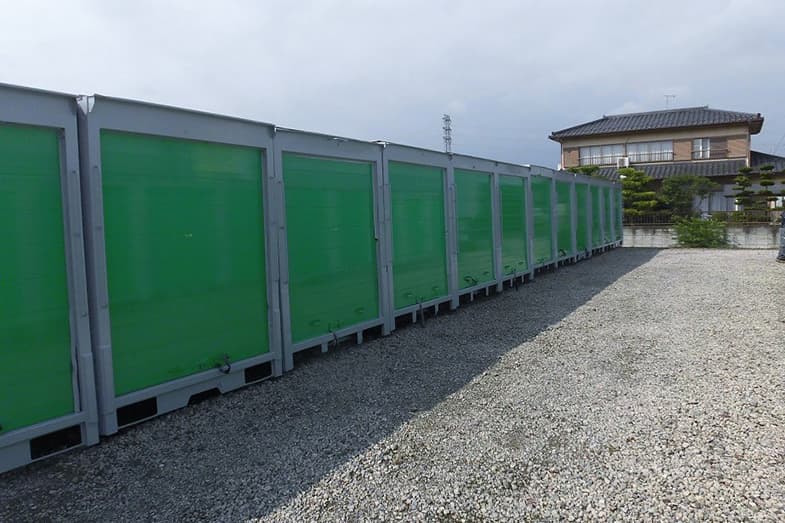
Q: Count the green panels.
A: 12